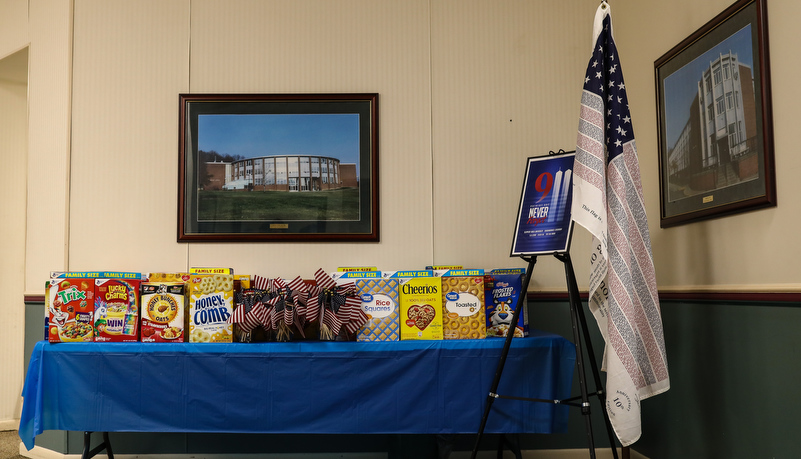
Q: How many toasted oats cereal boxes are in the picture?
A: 1